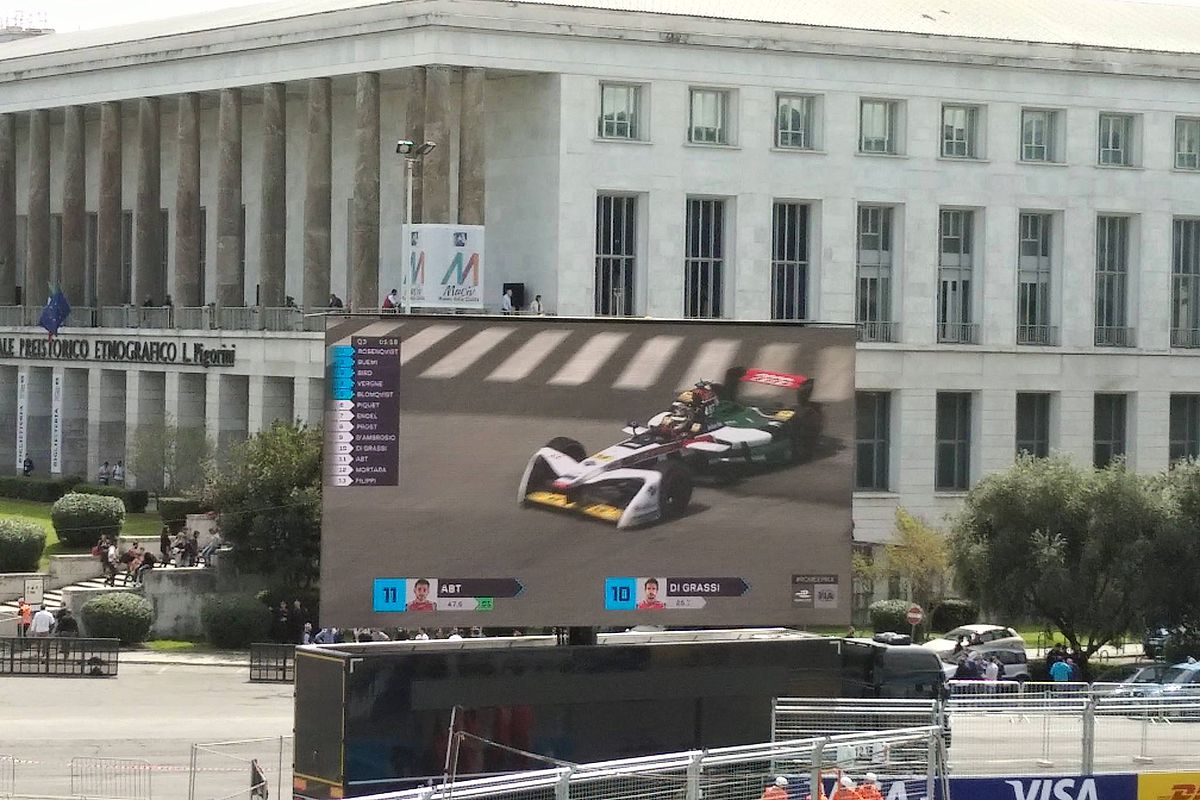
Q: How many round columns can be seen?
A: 13